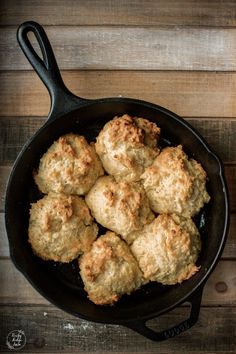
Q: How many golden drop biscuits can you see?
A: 7